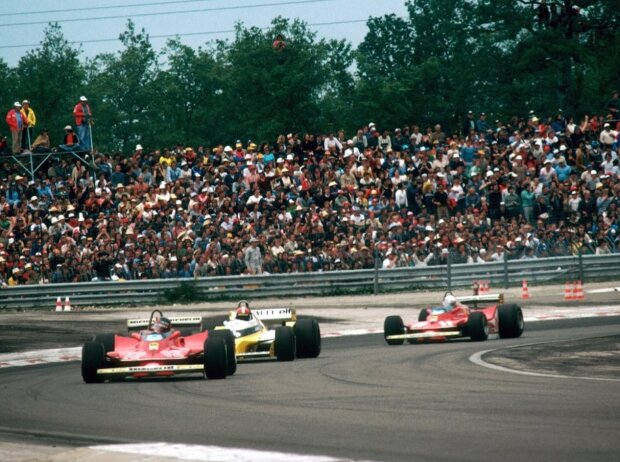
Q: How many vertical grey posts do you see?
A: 4